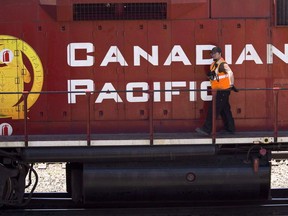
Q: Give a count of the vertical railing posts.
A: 5